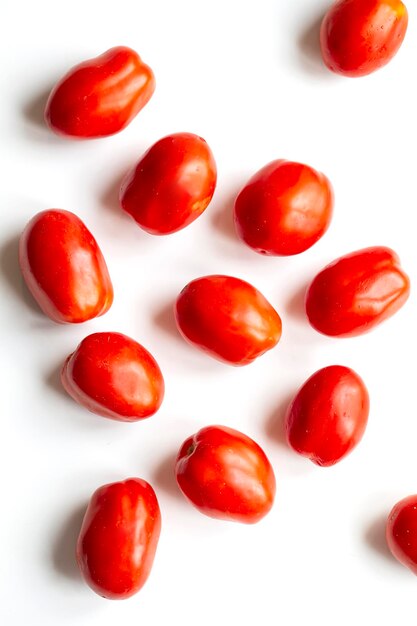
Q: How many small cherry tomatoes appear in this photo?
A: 12